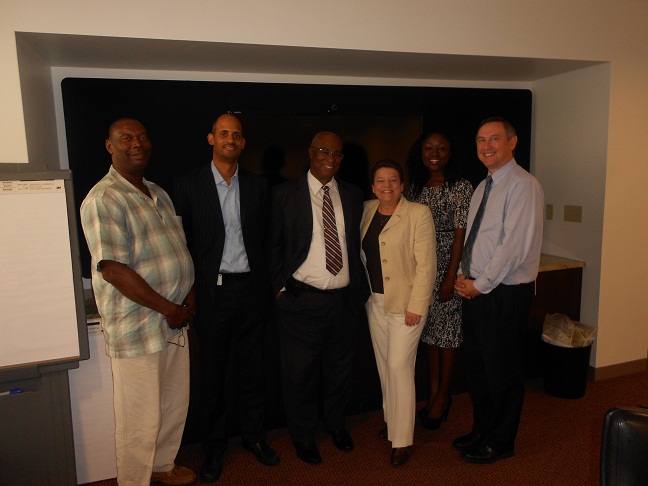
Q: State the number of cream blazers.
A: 1